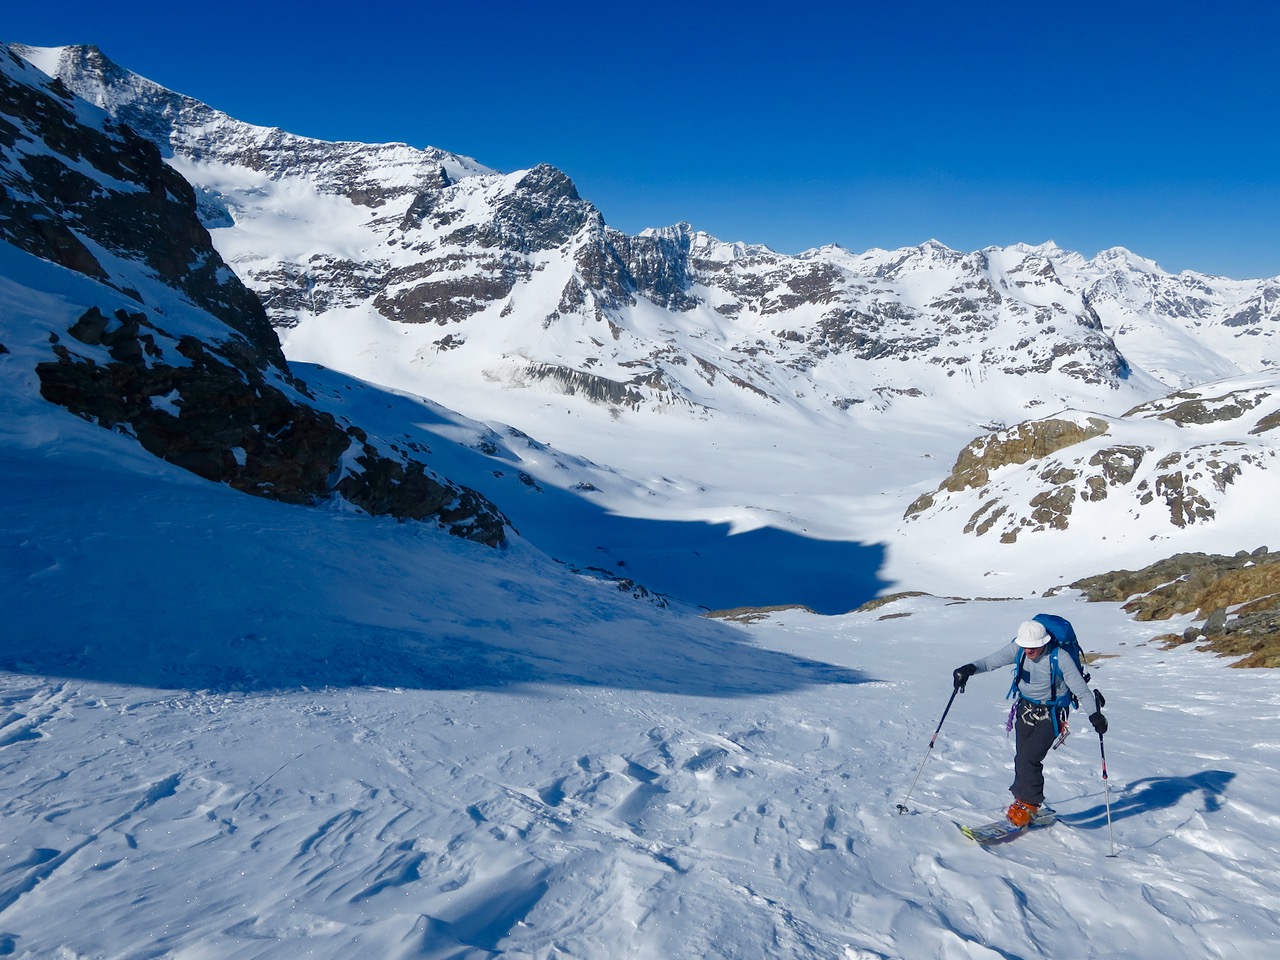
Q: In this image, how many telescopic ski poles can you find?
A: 2